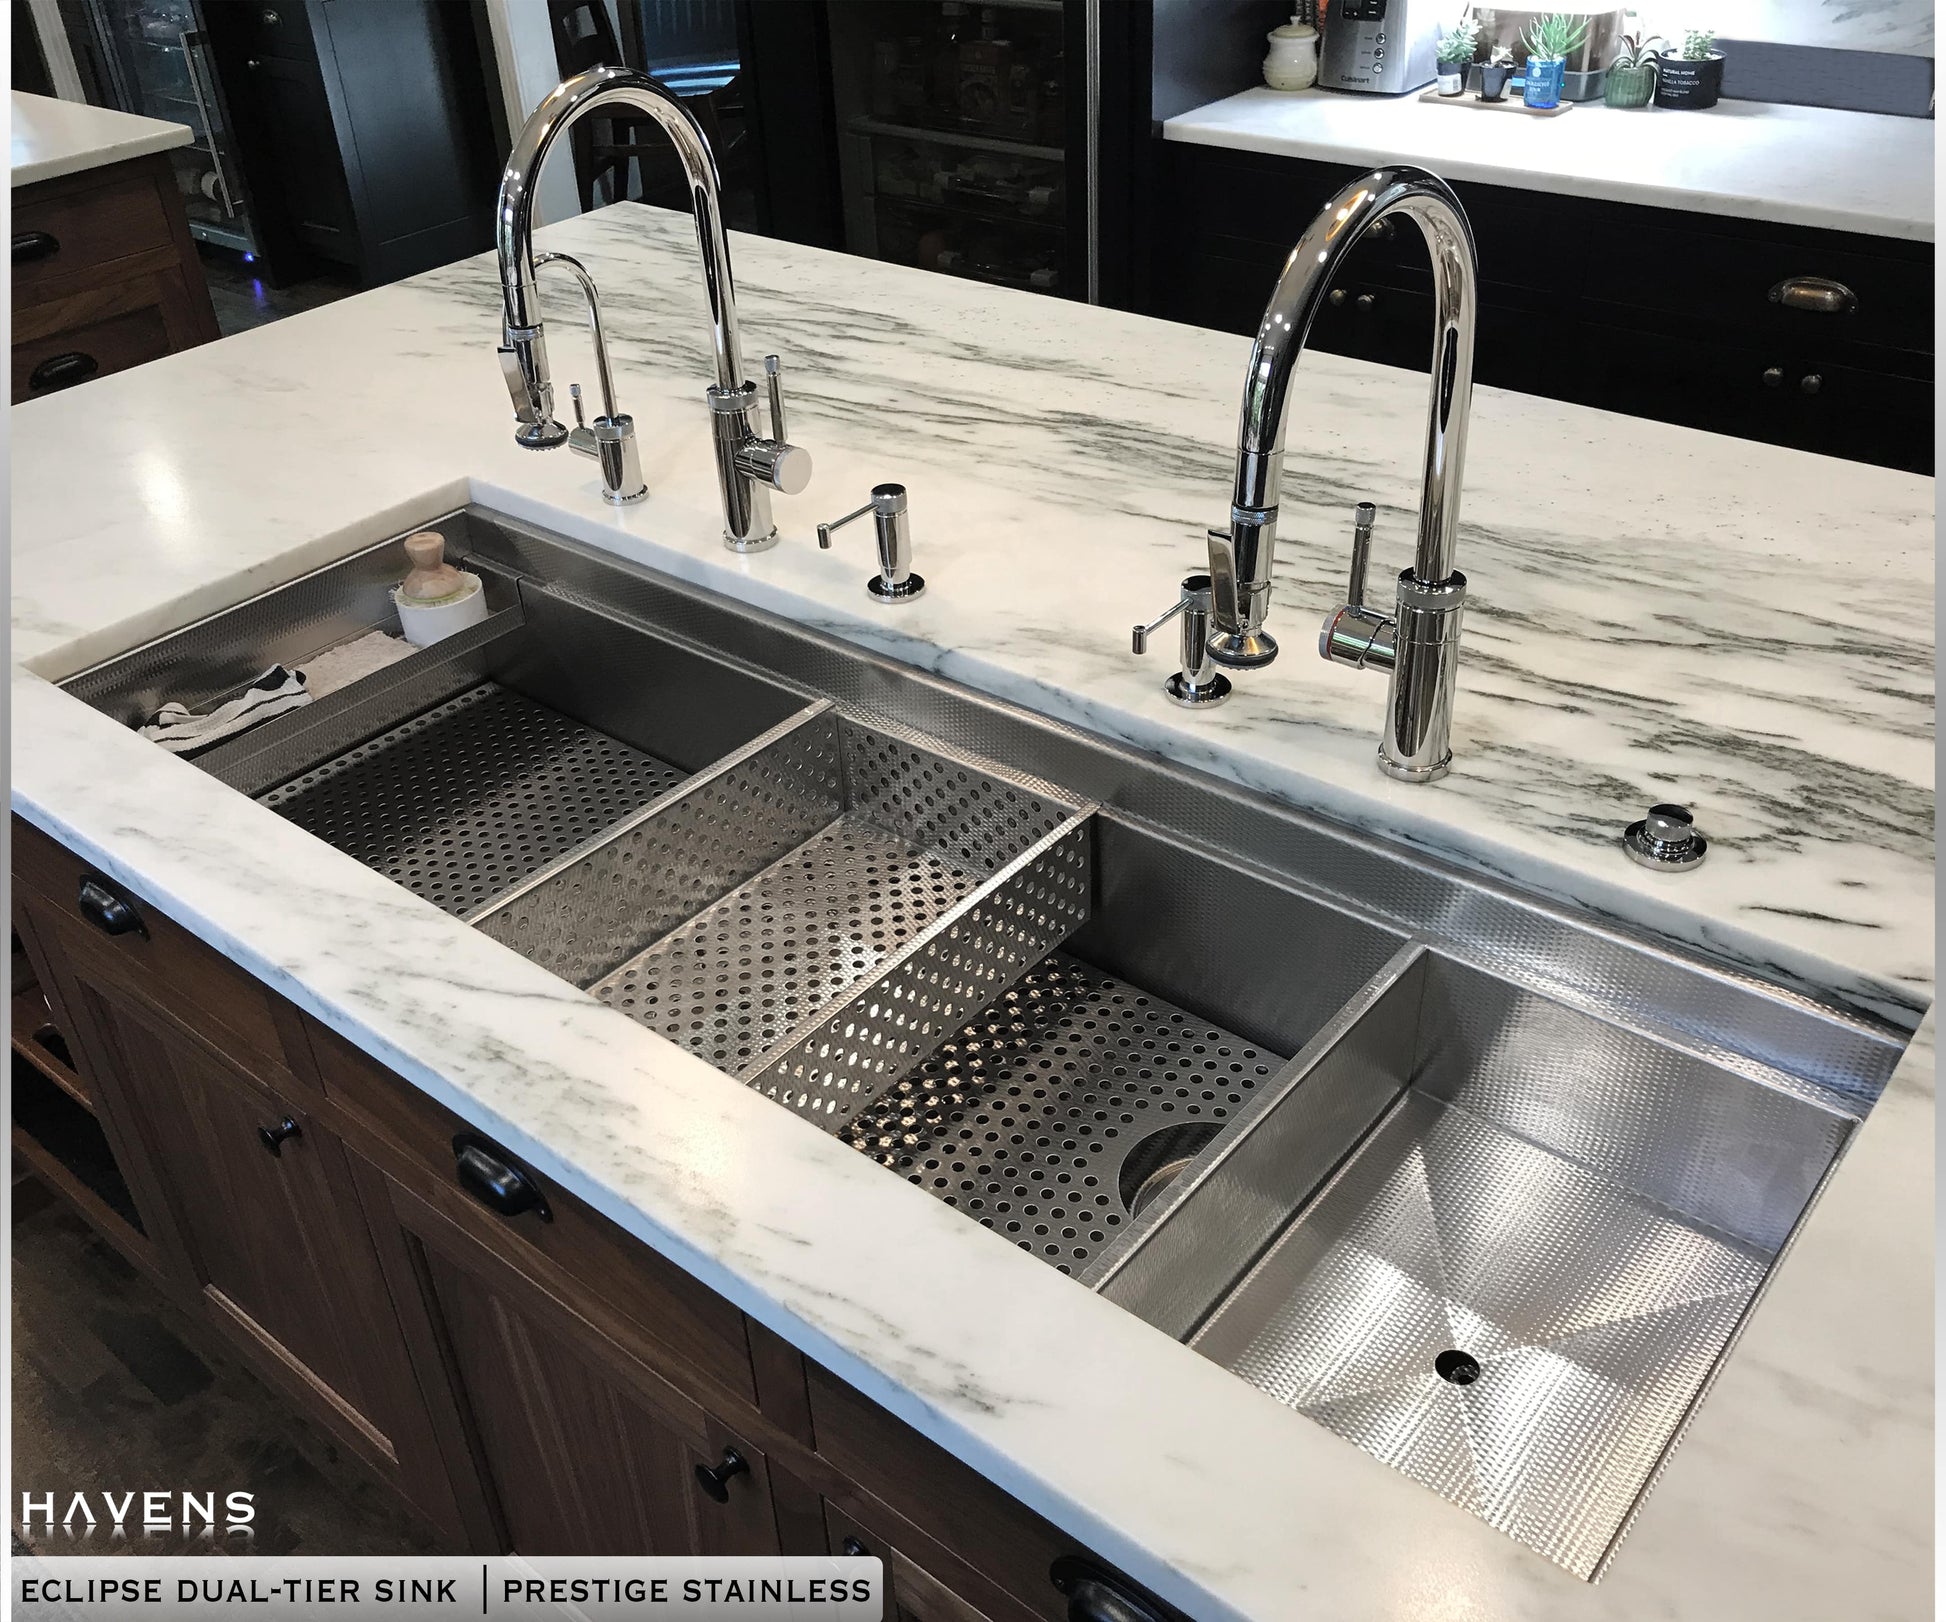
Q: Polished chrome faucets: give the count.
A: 3